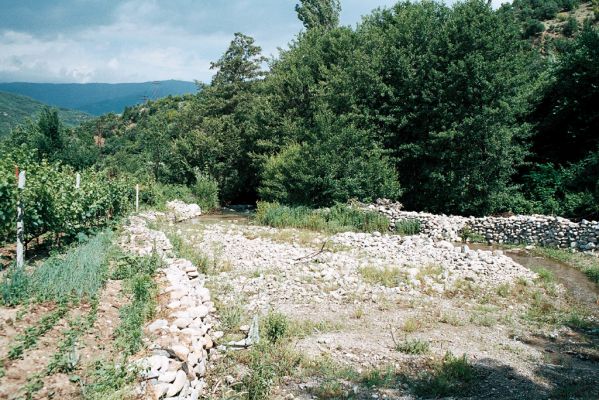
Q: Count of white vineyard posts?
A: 3